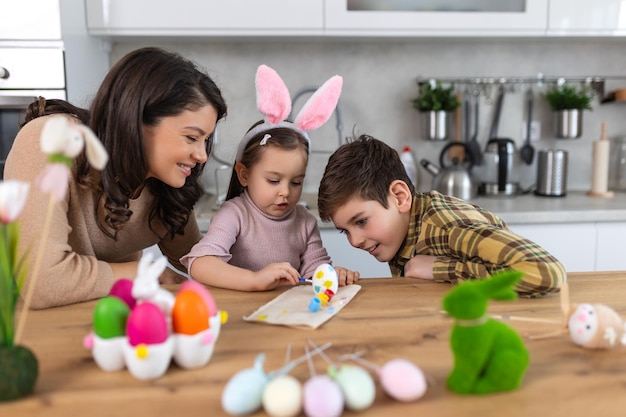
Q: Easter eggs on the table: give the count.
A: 11